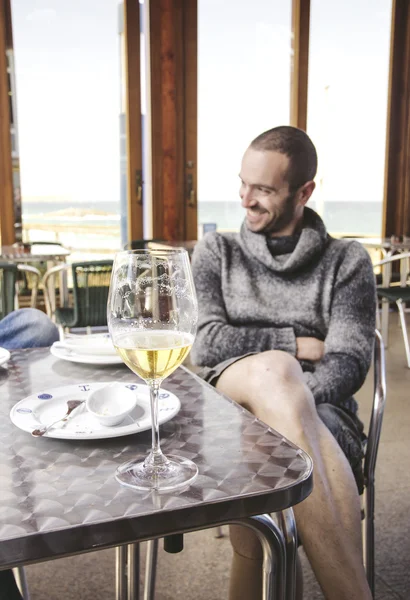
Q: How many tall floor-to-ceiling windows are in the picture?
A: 3